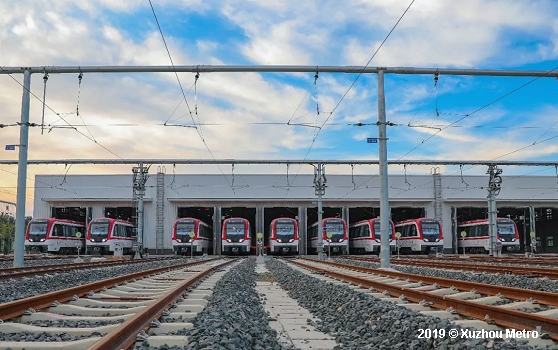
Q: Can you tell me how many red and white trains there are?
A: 9